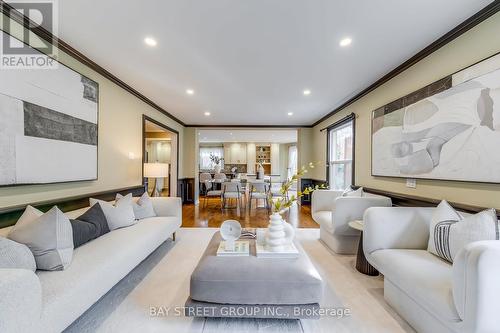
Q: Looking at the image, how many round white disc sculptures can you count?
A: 1